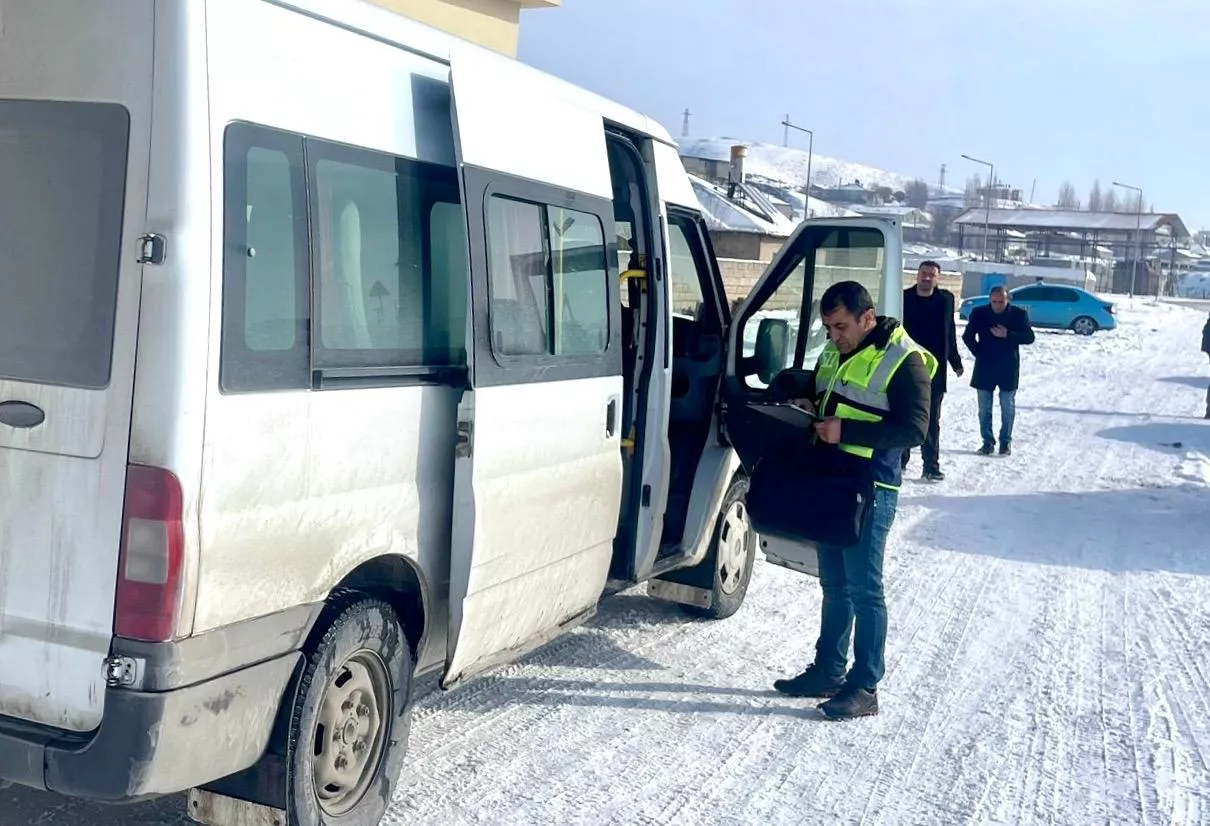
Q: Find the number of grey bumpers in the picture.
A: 1